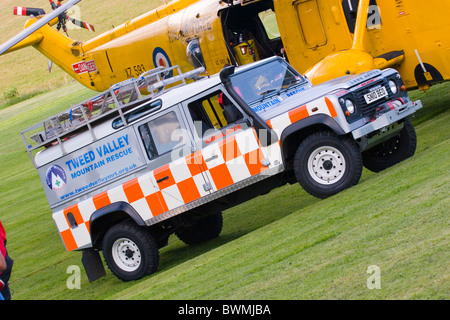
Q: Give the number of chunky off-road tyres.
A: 4